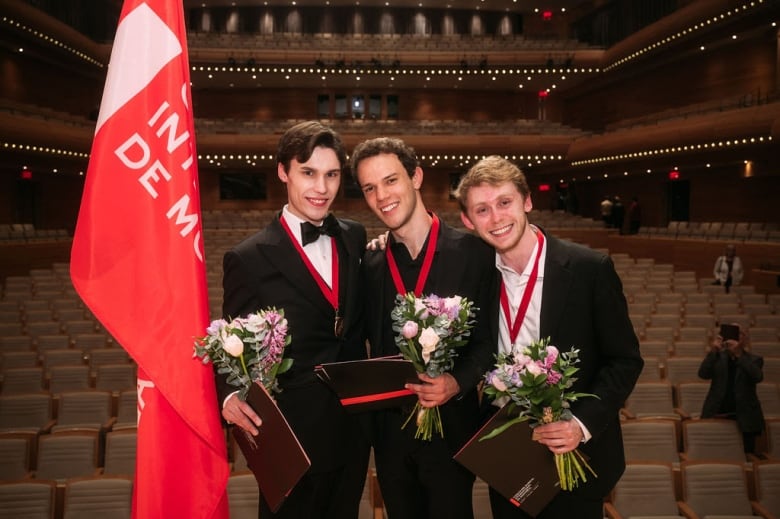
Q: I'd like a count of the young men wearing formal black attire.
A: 3